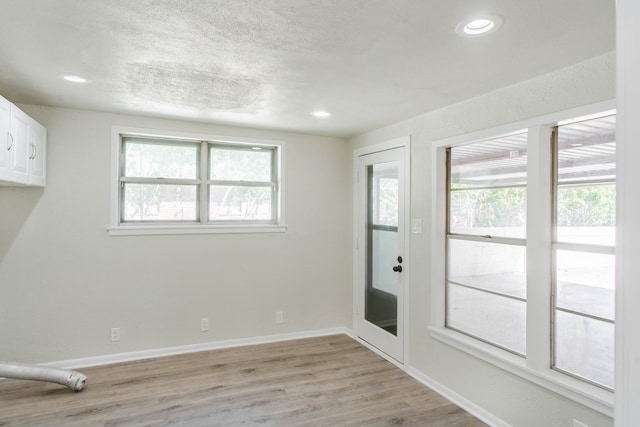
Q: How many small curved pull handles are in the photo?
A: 3